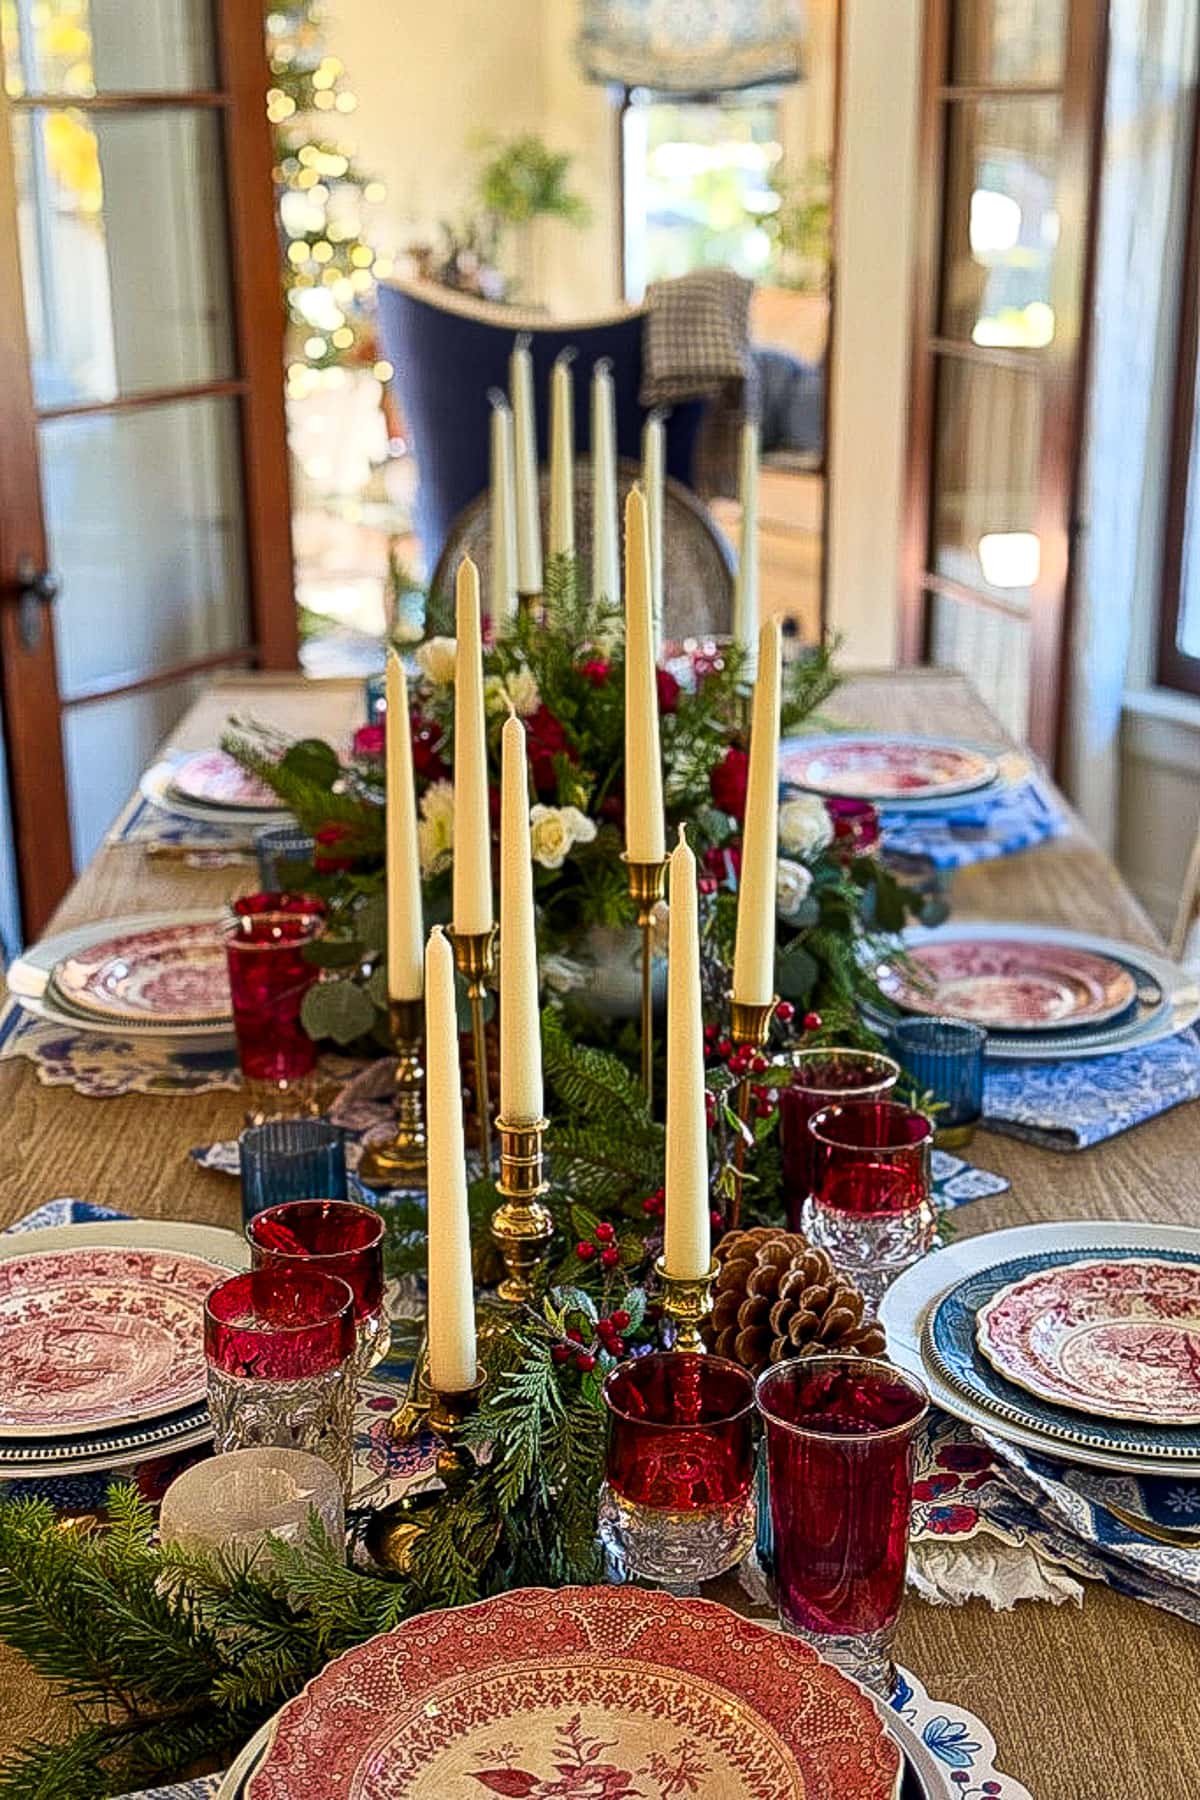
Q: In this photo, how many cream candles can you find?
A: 13